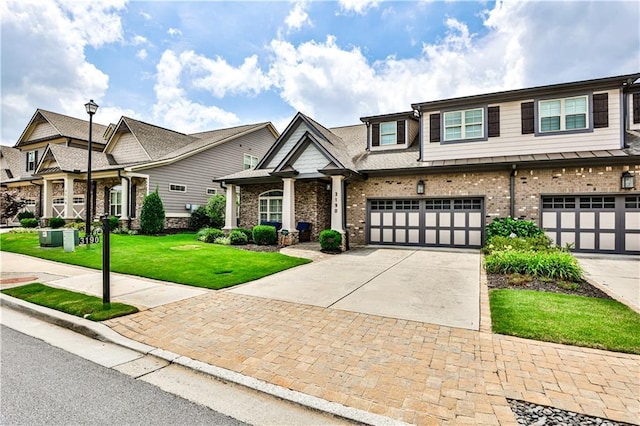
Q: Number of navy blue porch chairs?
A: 2